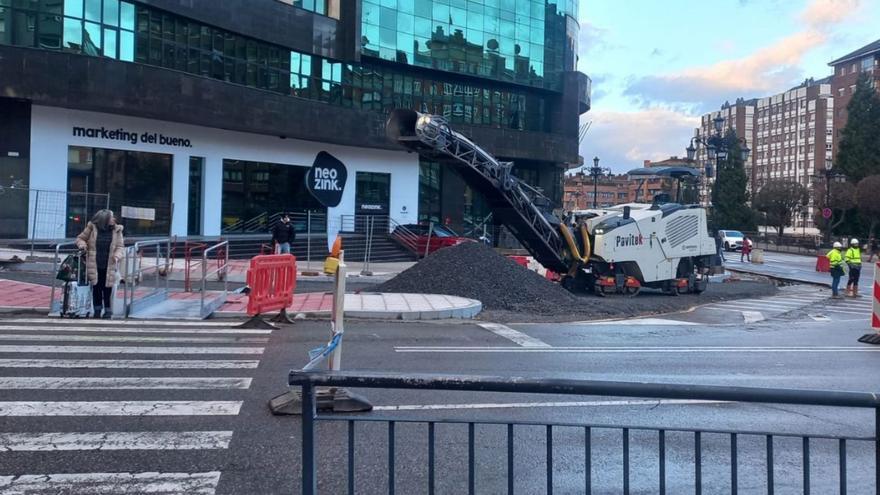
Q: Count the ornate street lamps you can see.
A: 3